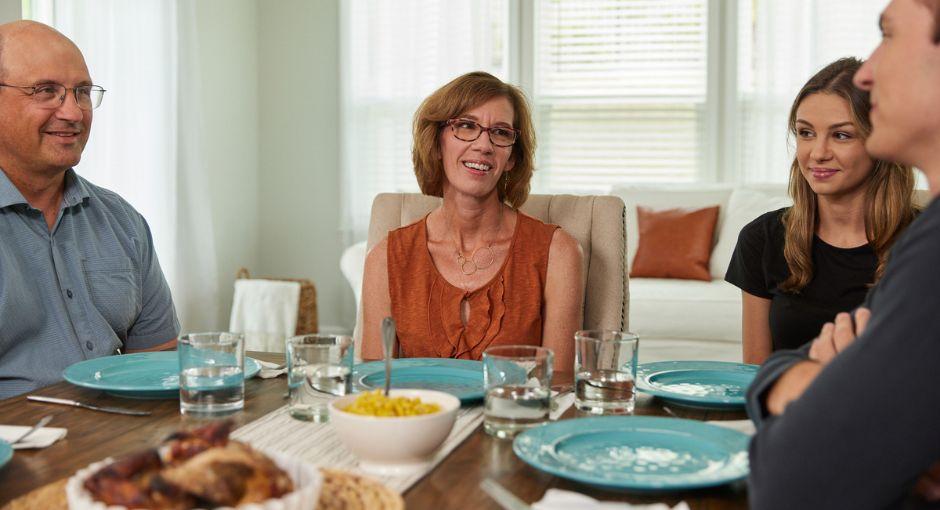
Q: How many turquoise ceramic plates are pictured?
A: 5